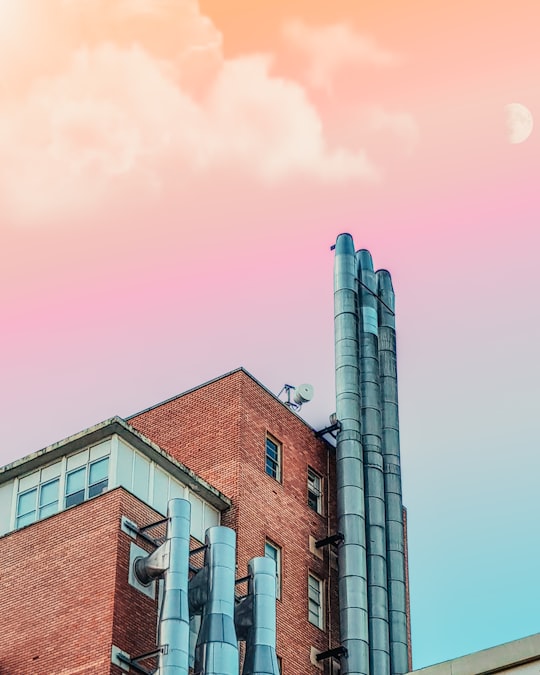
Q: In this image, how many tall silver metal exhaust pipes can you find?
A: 3